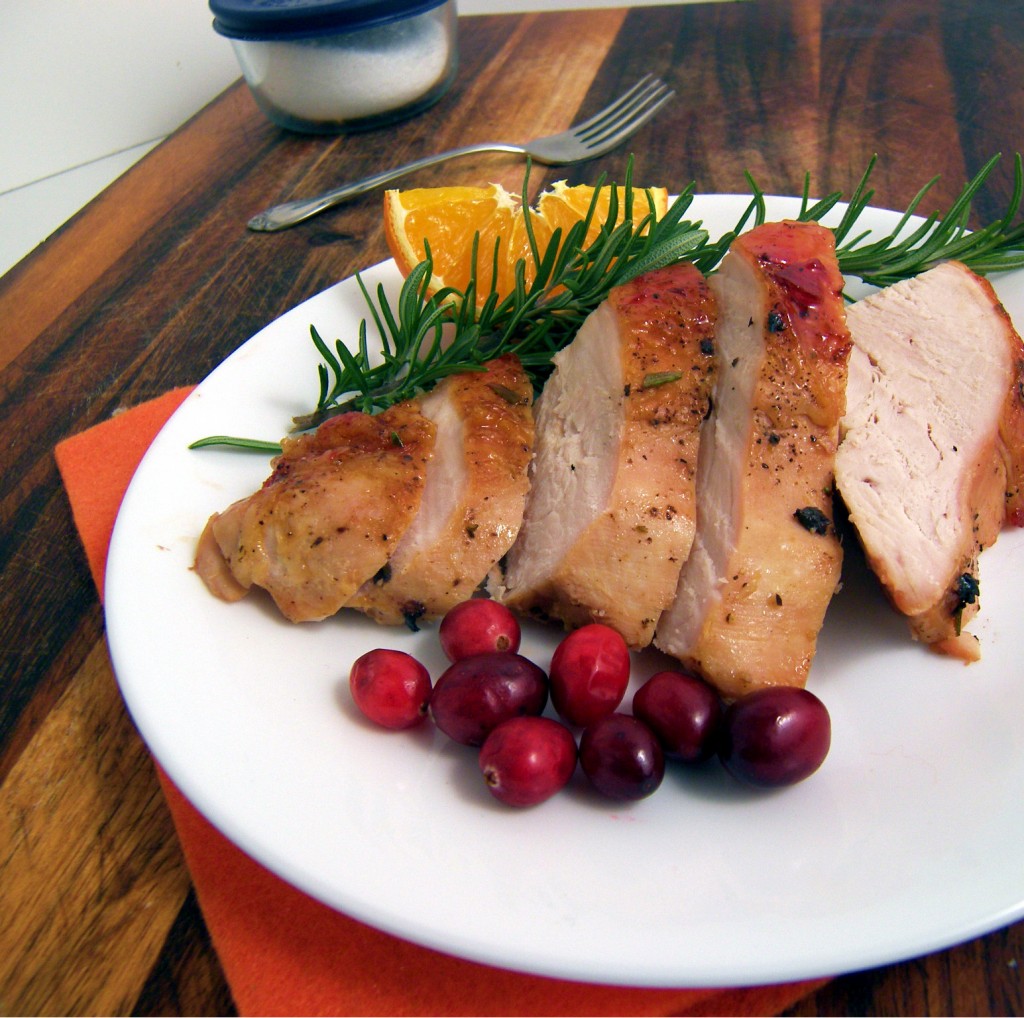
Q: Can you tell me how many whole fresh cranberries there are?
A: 8